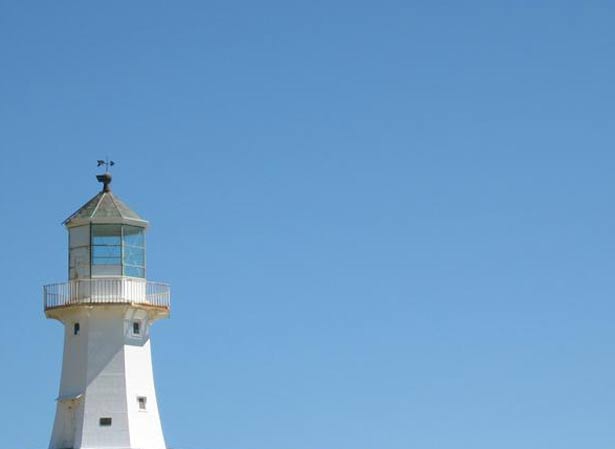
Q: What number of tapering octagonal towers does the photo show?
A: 1